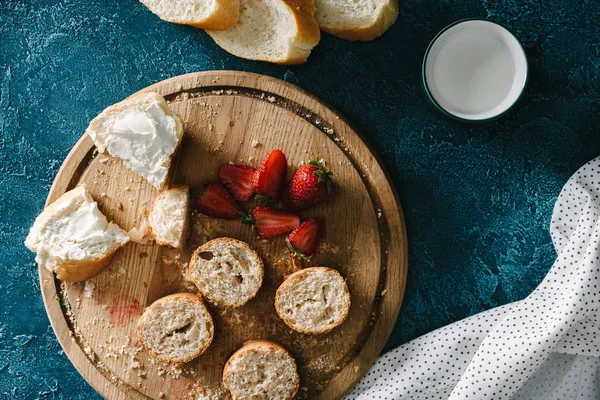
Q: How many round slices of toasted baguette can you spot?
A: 4